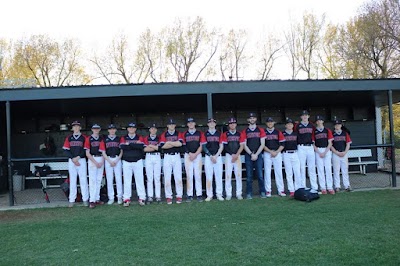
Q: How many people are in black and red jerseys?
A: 15